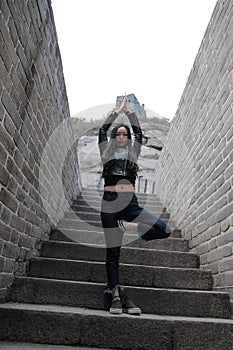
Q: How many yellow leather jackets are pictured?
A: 0